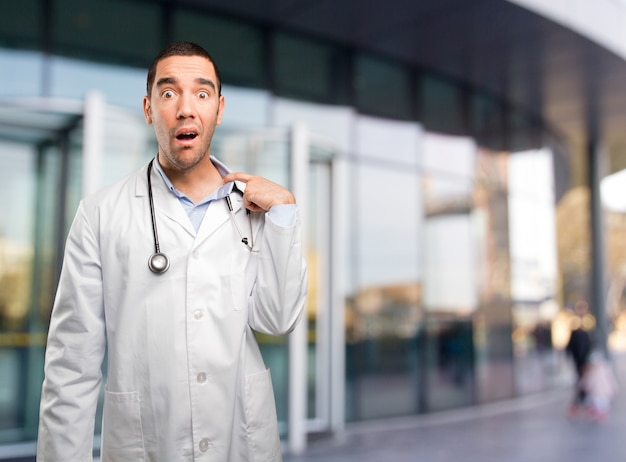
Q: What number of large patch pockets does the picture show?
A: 2